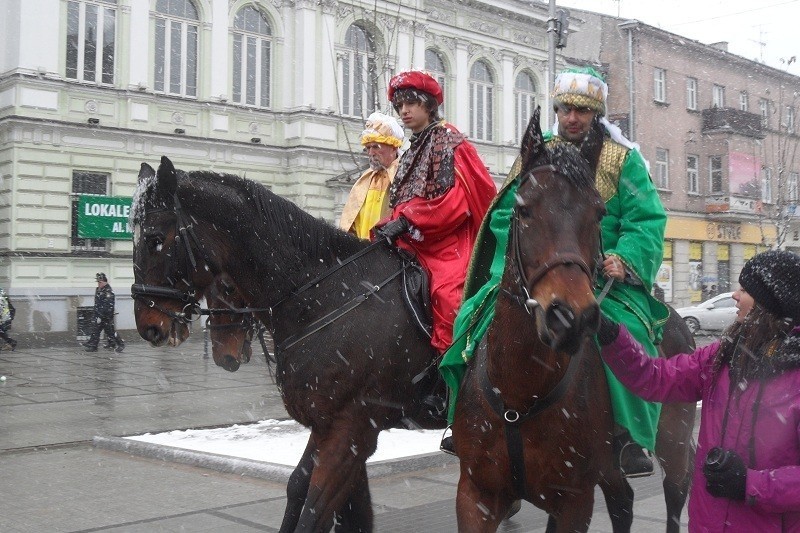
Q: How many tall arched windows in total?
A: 7